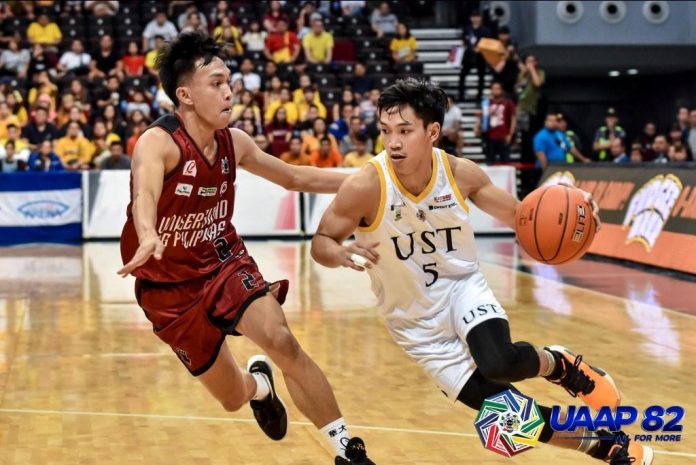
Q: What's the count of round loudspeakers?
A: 4